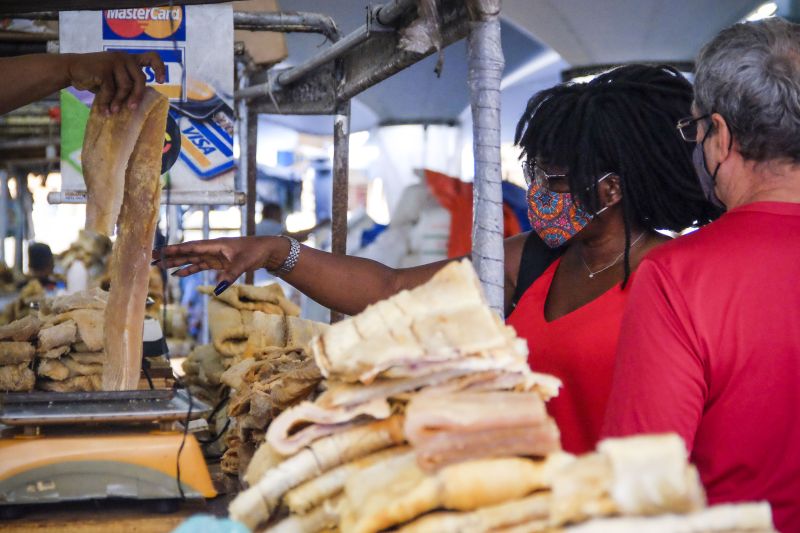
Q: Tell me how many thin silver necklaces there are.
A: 1